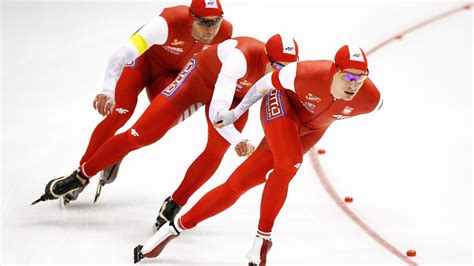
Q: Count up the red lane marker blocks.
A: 5